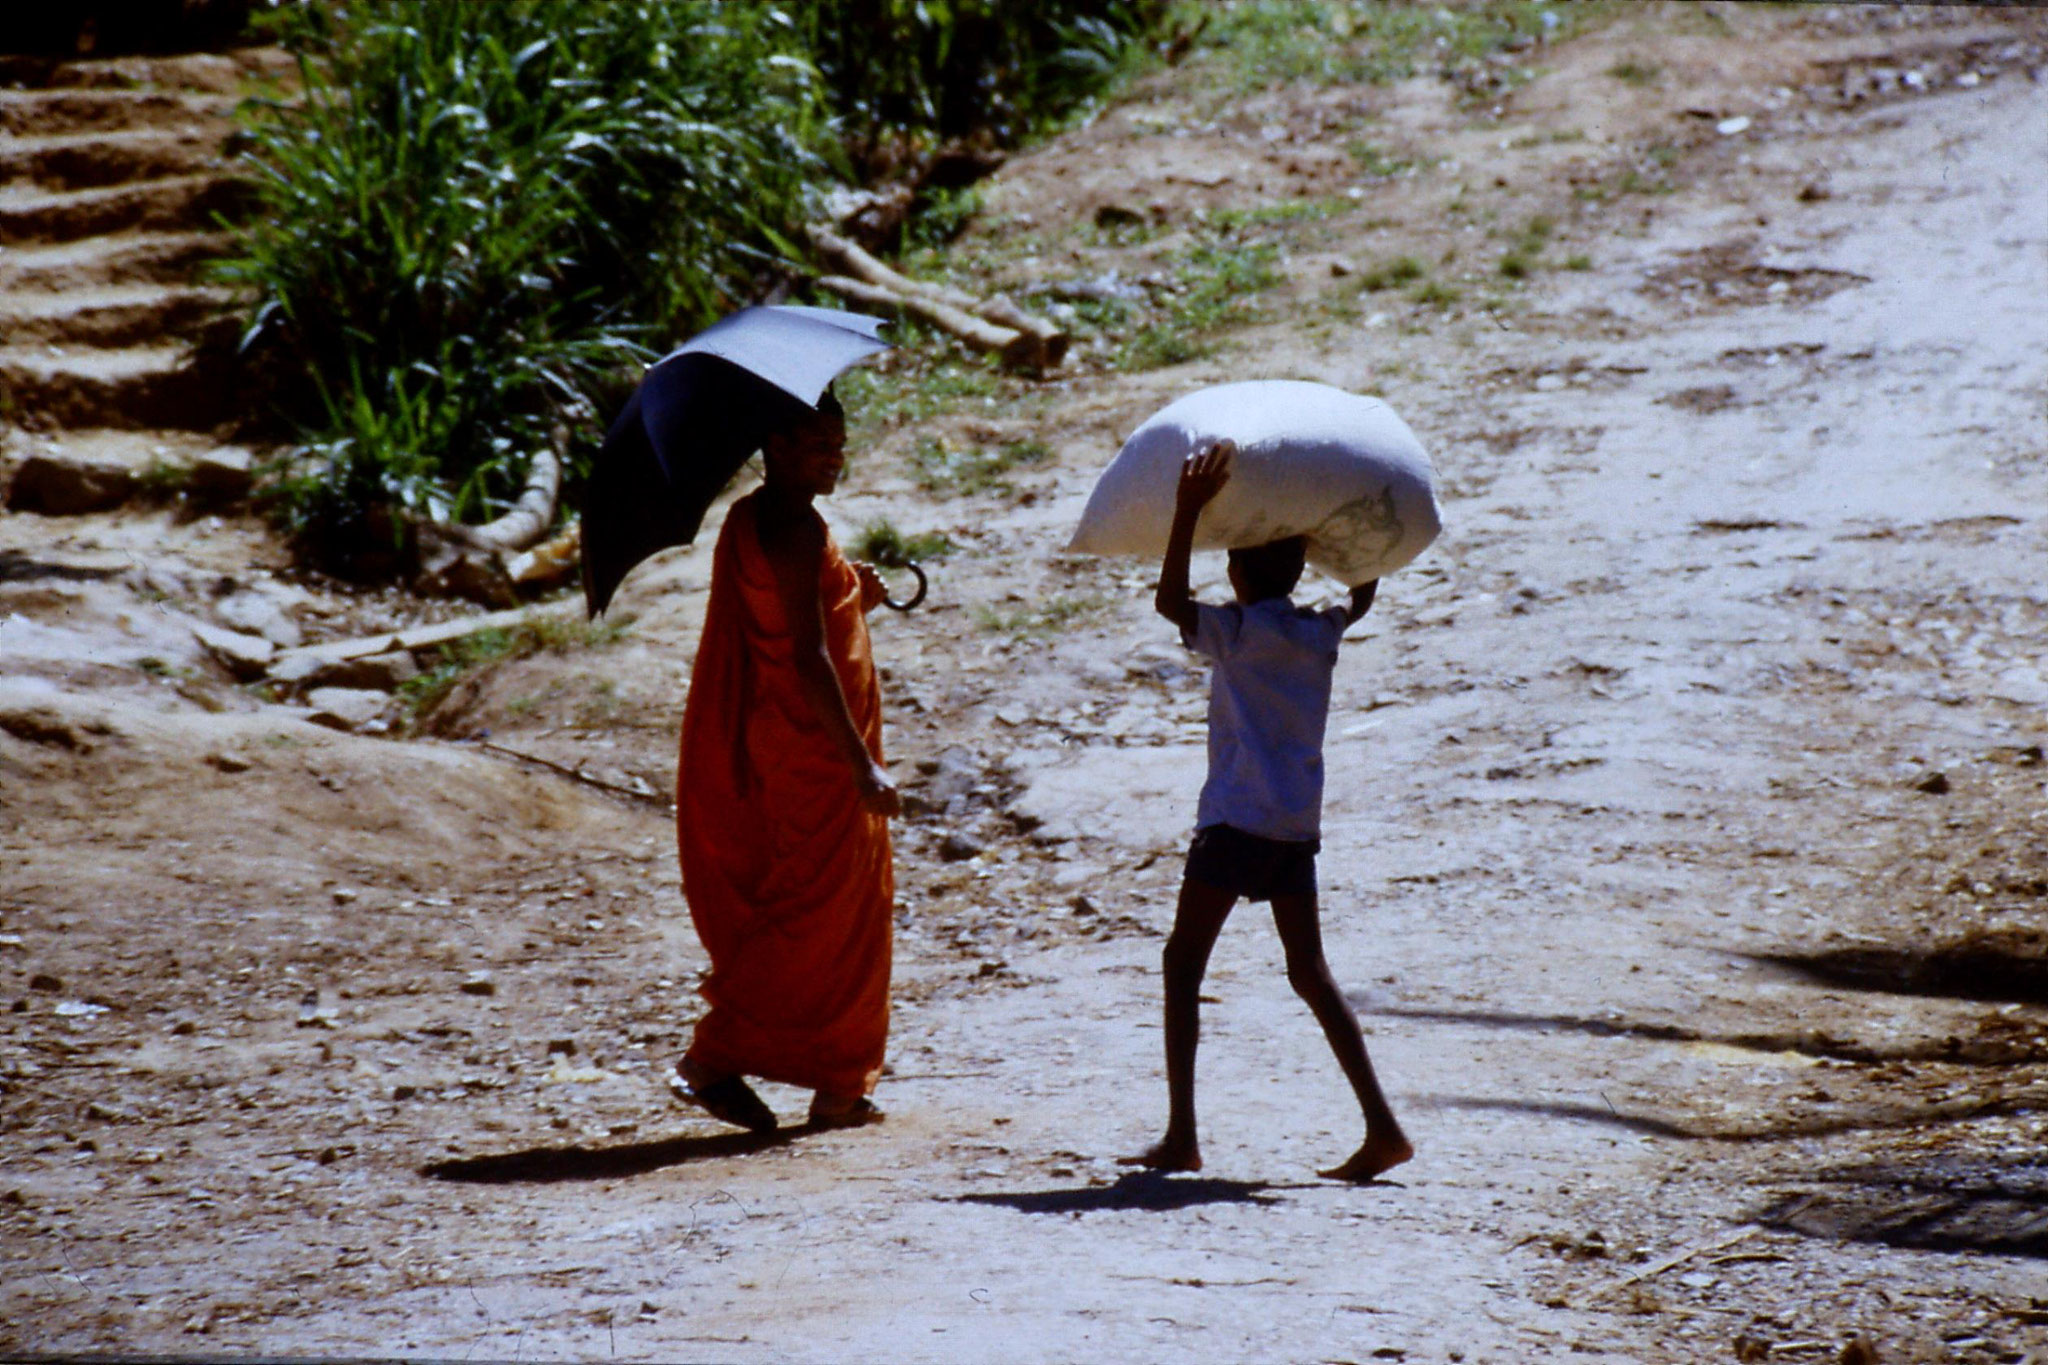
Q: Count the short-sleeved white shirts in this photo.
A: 1